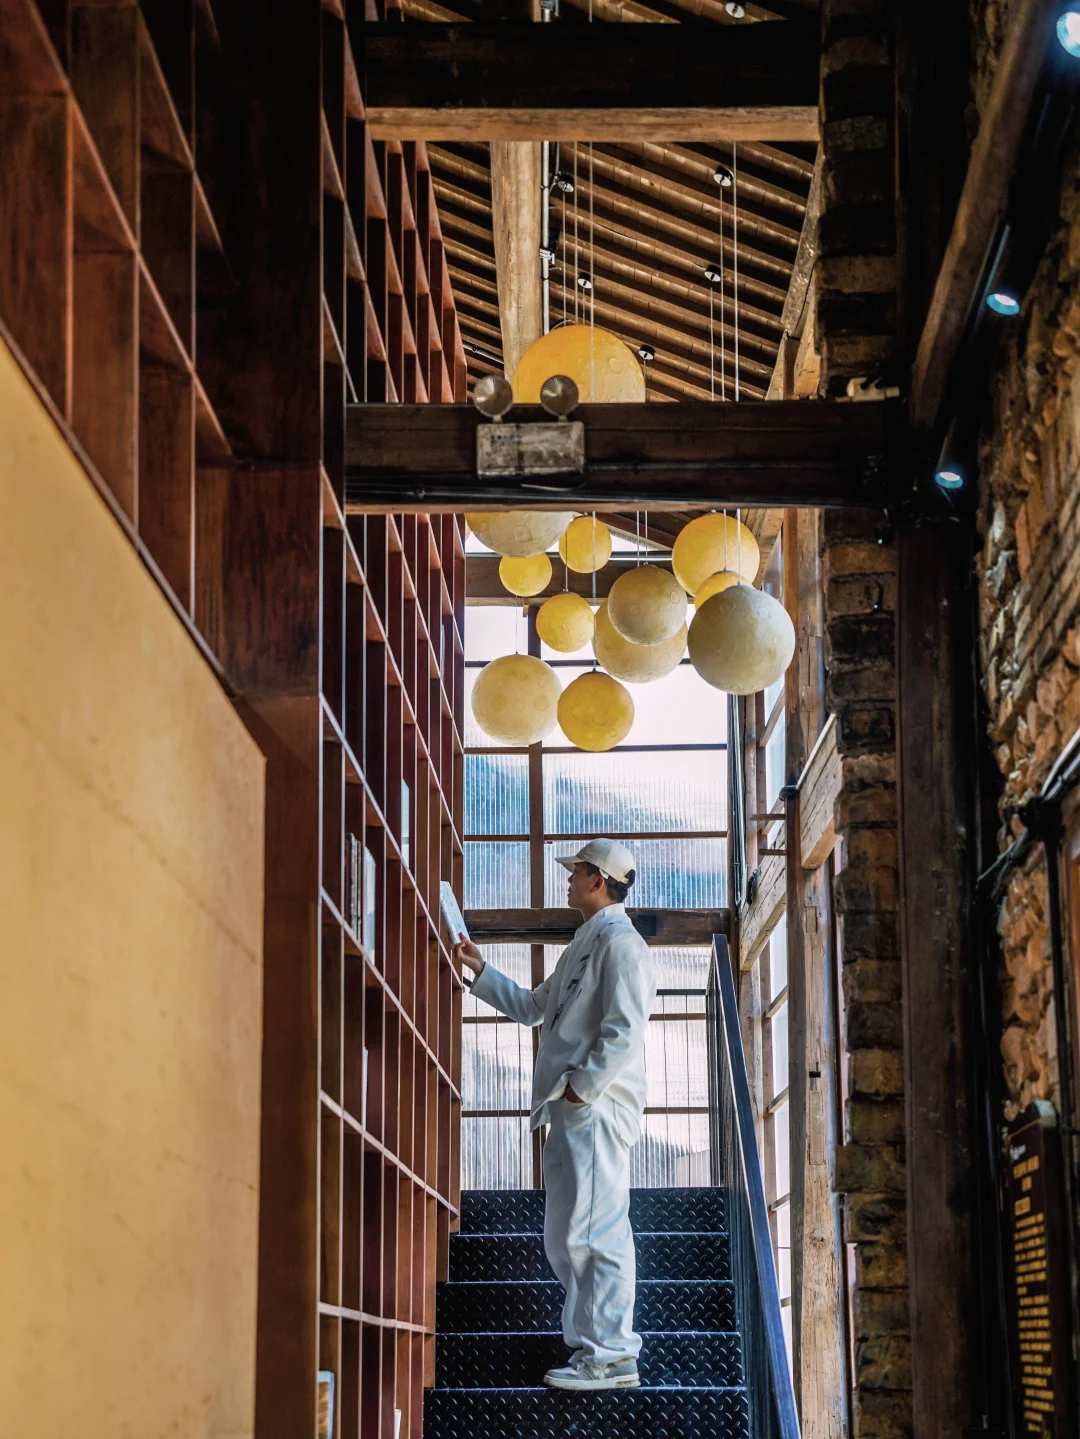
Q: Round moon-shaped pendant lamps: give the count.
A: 12